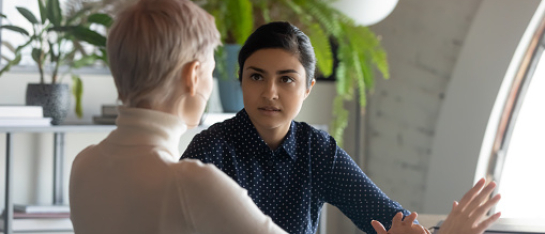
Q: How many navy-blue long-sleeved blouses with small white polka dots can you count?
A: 1